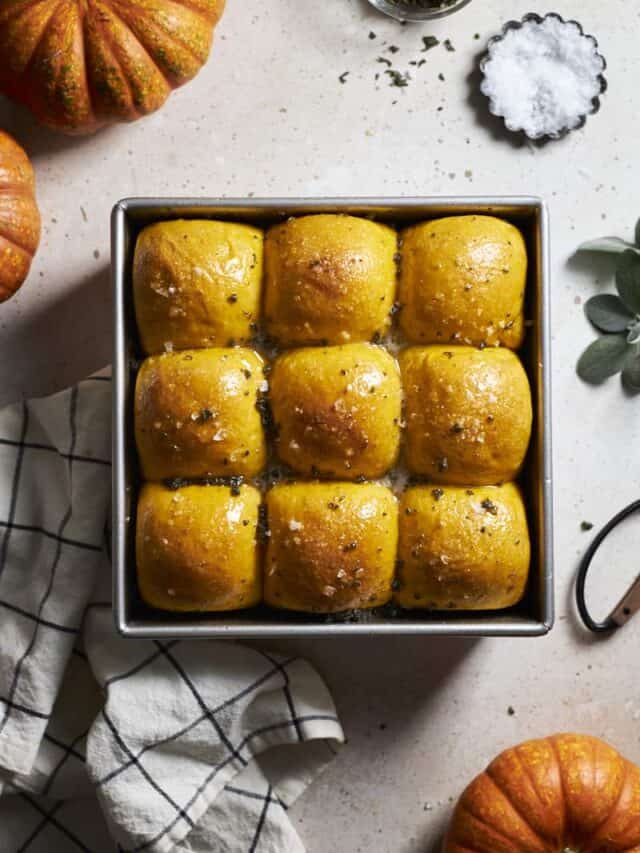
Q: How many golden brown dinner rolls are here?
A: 9